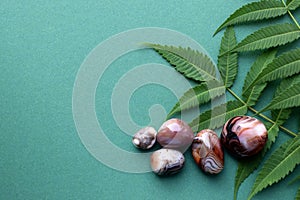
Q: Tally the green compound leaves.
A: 2